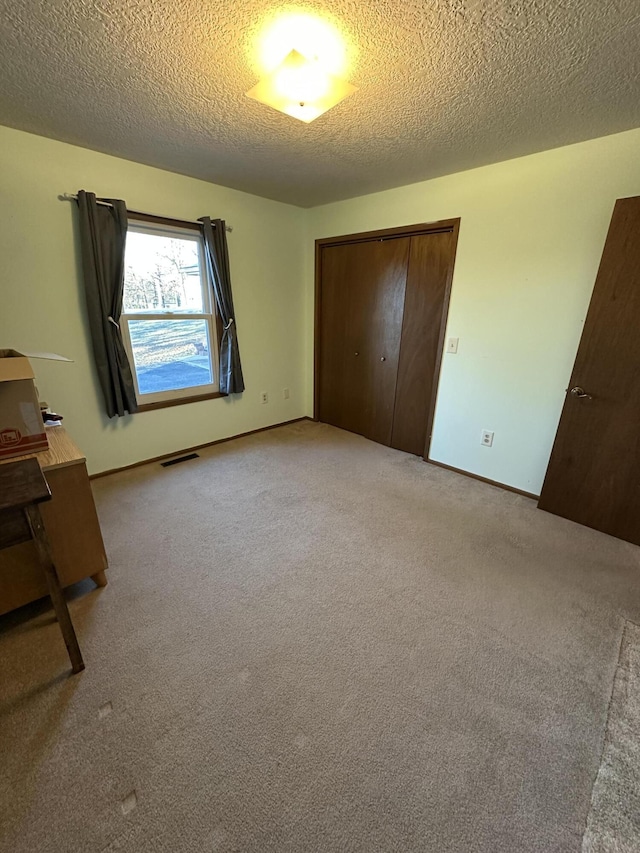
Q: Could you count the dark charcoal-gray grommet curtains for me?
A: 2